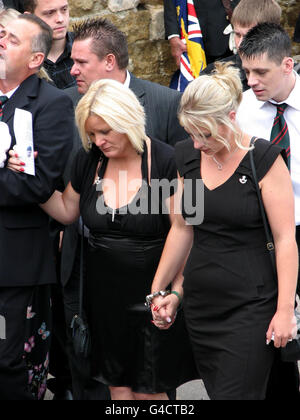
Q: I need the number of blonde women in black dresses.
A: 2